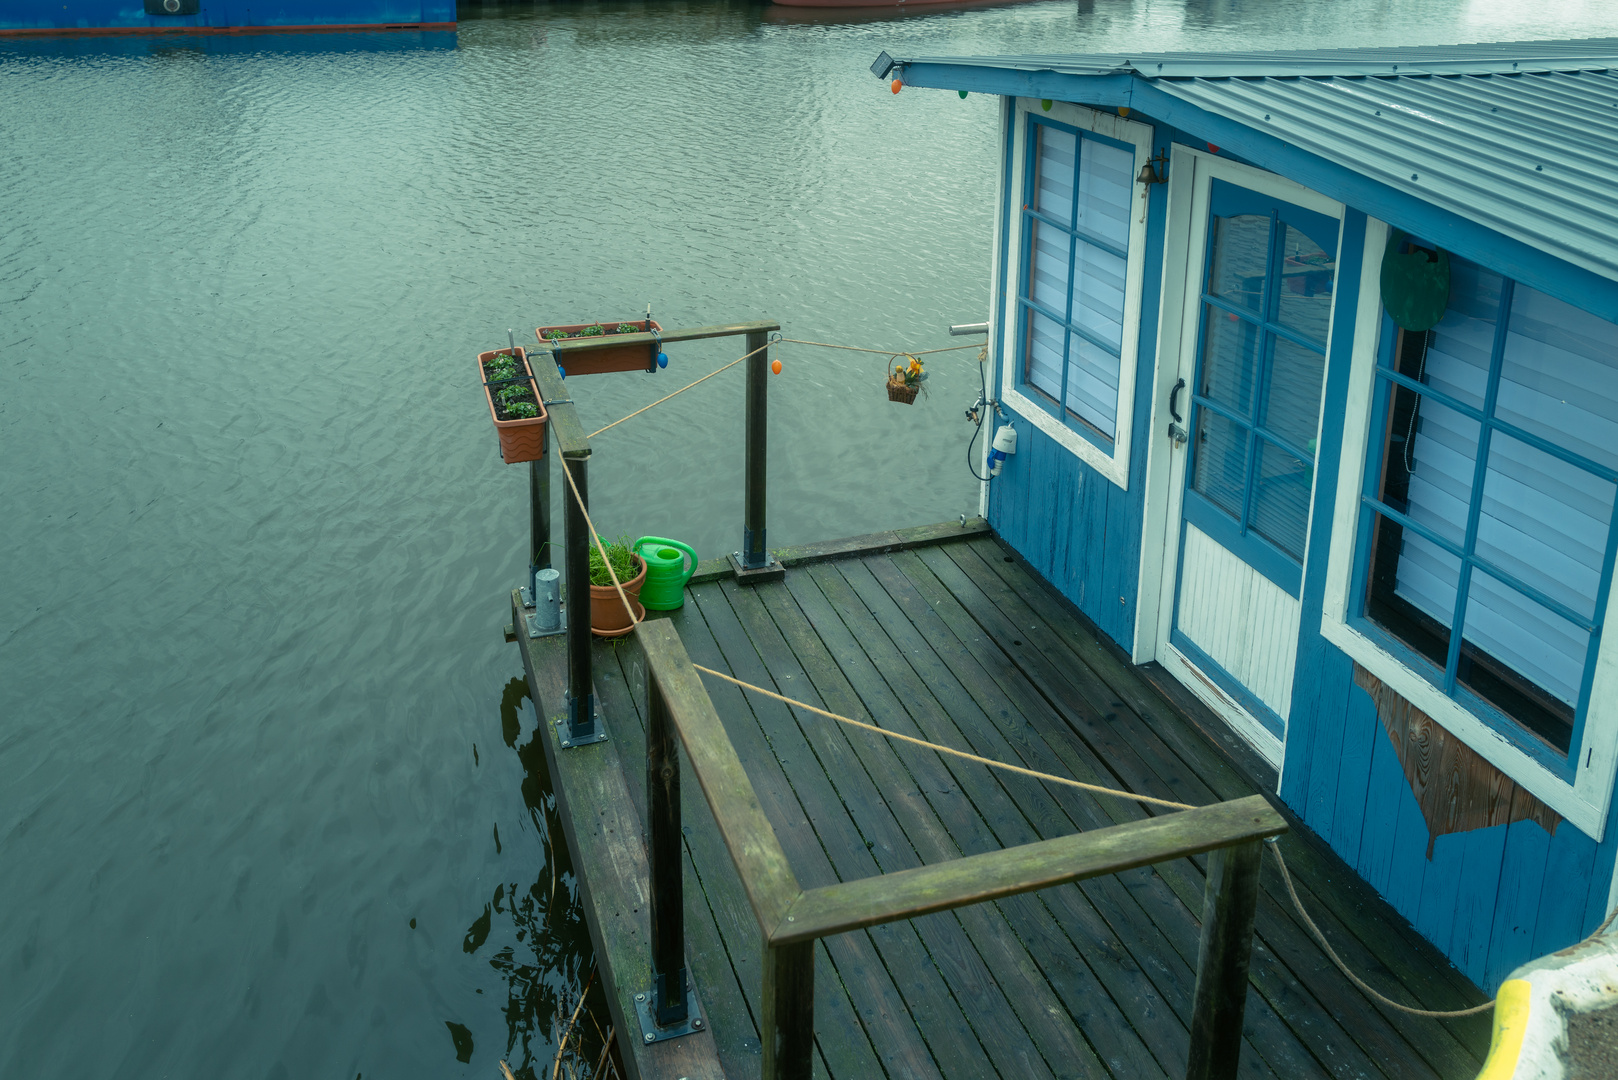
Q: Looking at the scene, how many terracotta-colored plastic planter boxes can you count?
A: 2